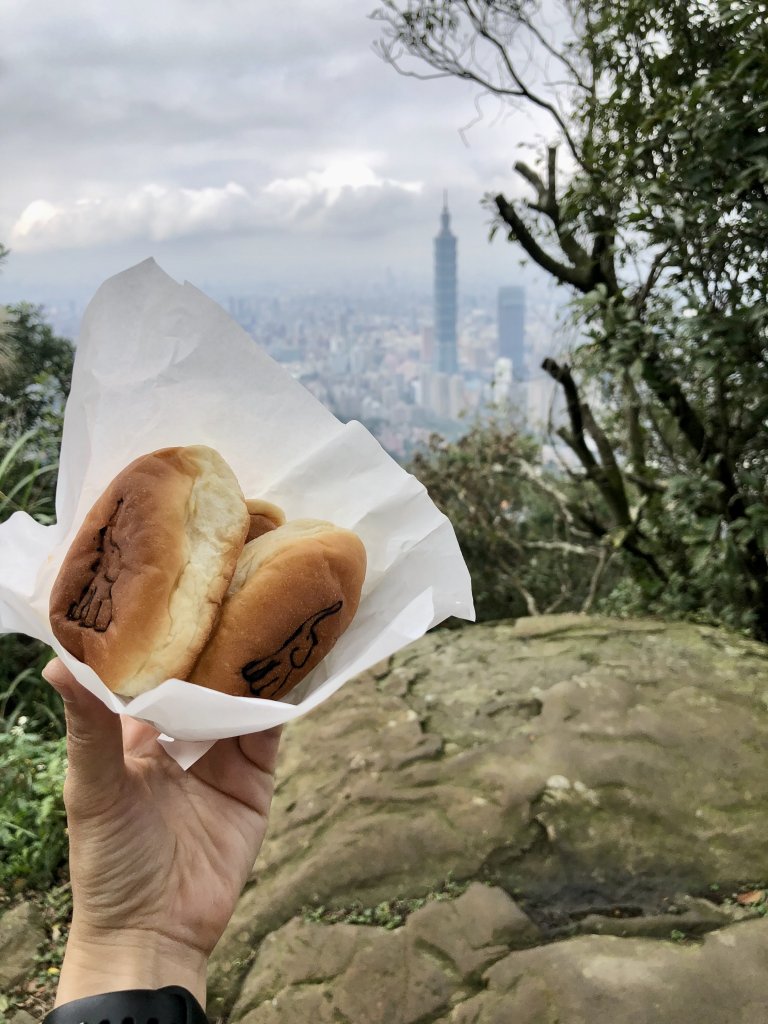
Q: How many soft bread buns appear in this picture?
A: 3